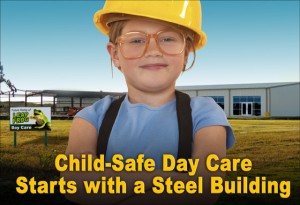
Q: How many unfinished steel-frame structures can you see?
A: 1